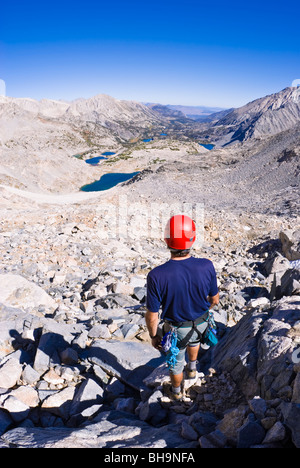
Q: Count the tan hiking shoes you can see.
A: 2